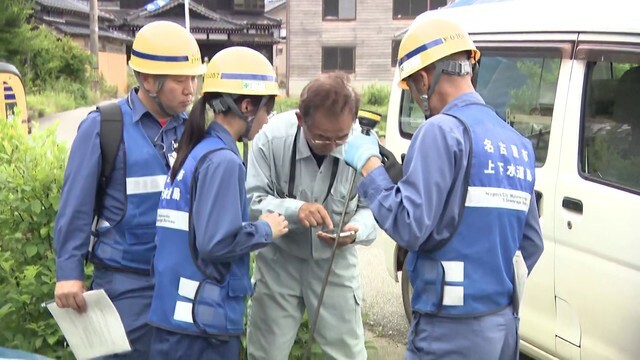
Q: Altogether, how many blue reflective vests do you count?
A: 3